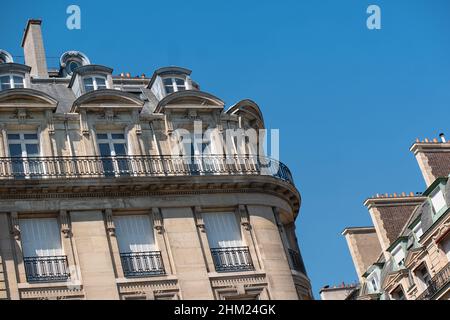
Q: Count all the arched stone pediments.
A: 4